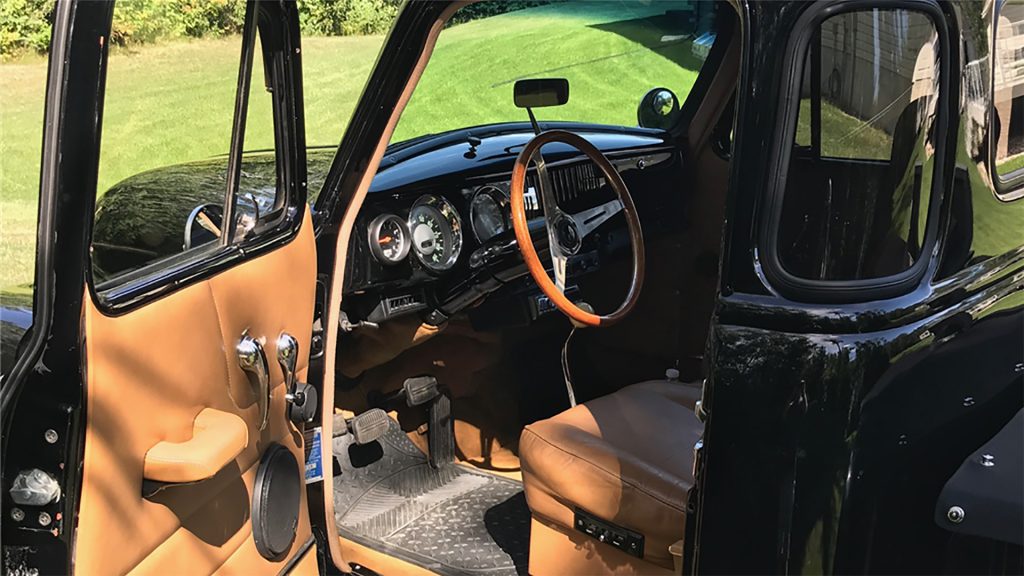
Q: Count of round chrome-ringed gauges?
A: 3